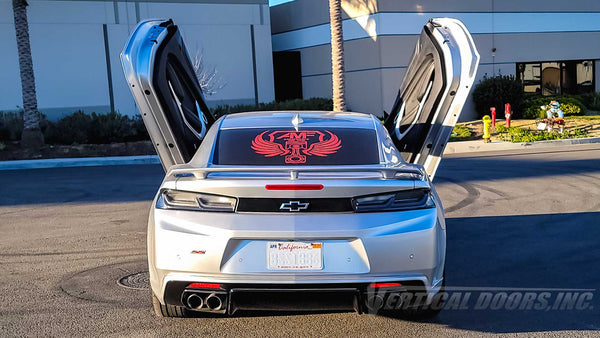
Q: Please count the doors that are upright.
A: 2